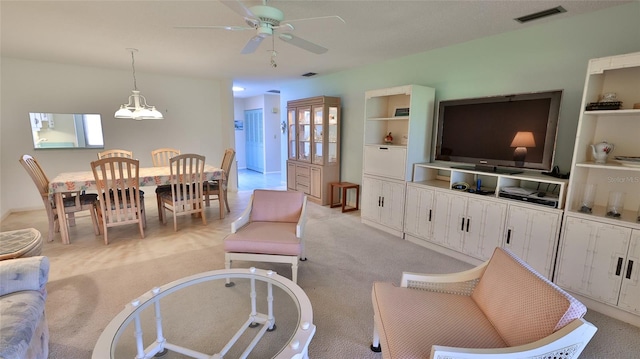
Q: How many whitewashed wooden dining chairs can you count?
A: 6